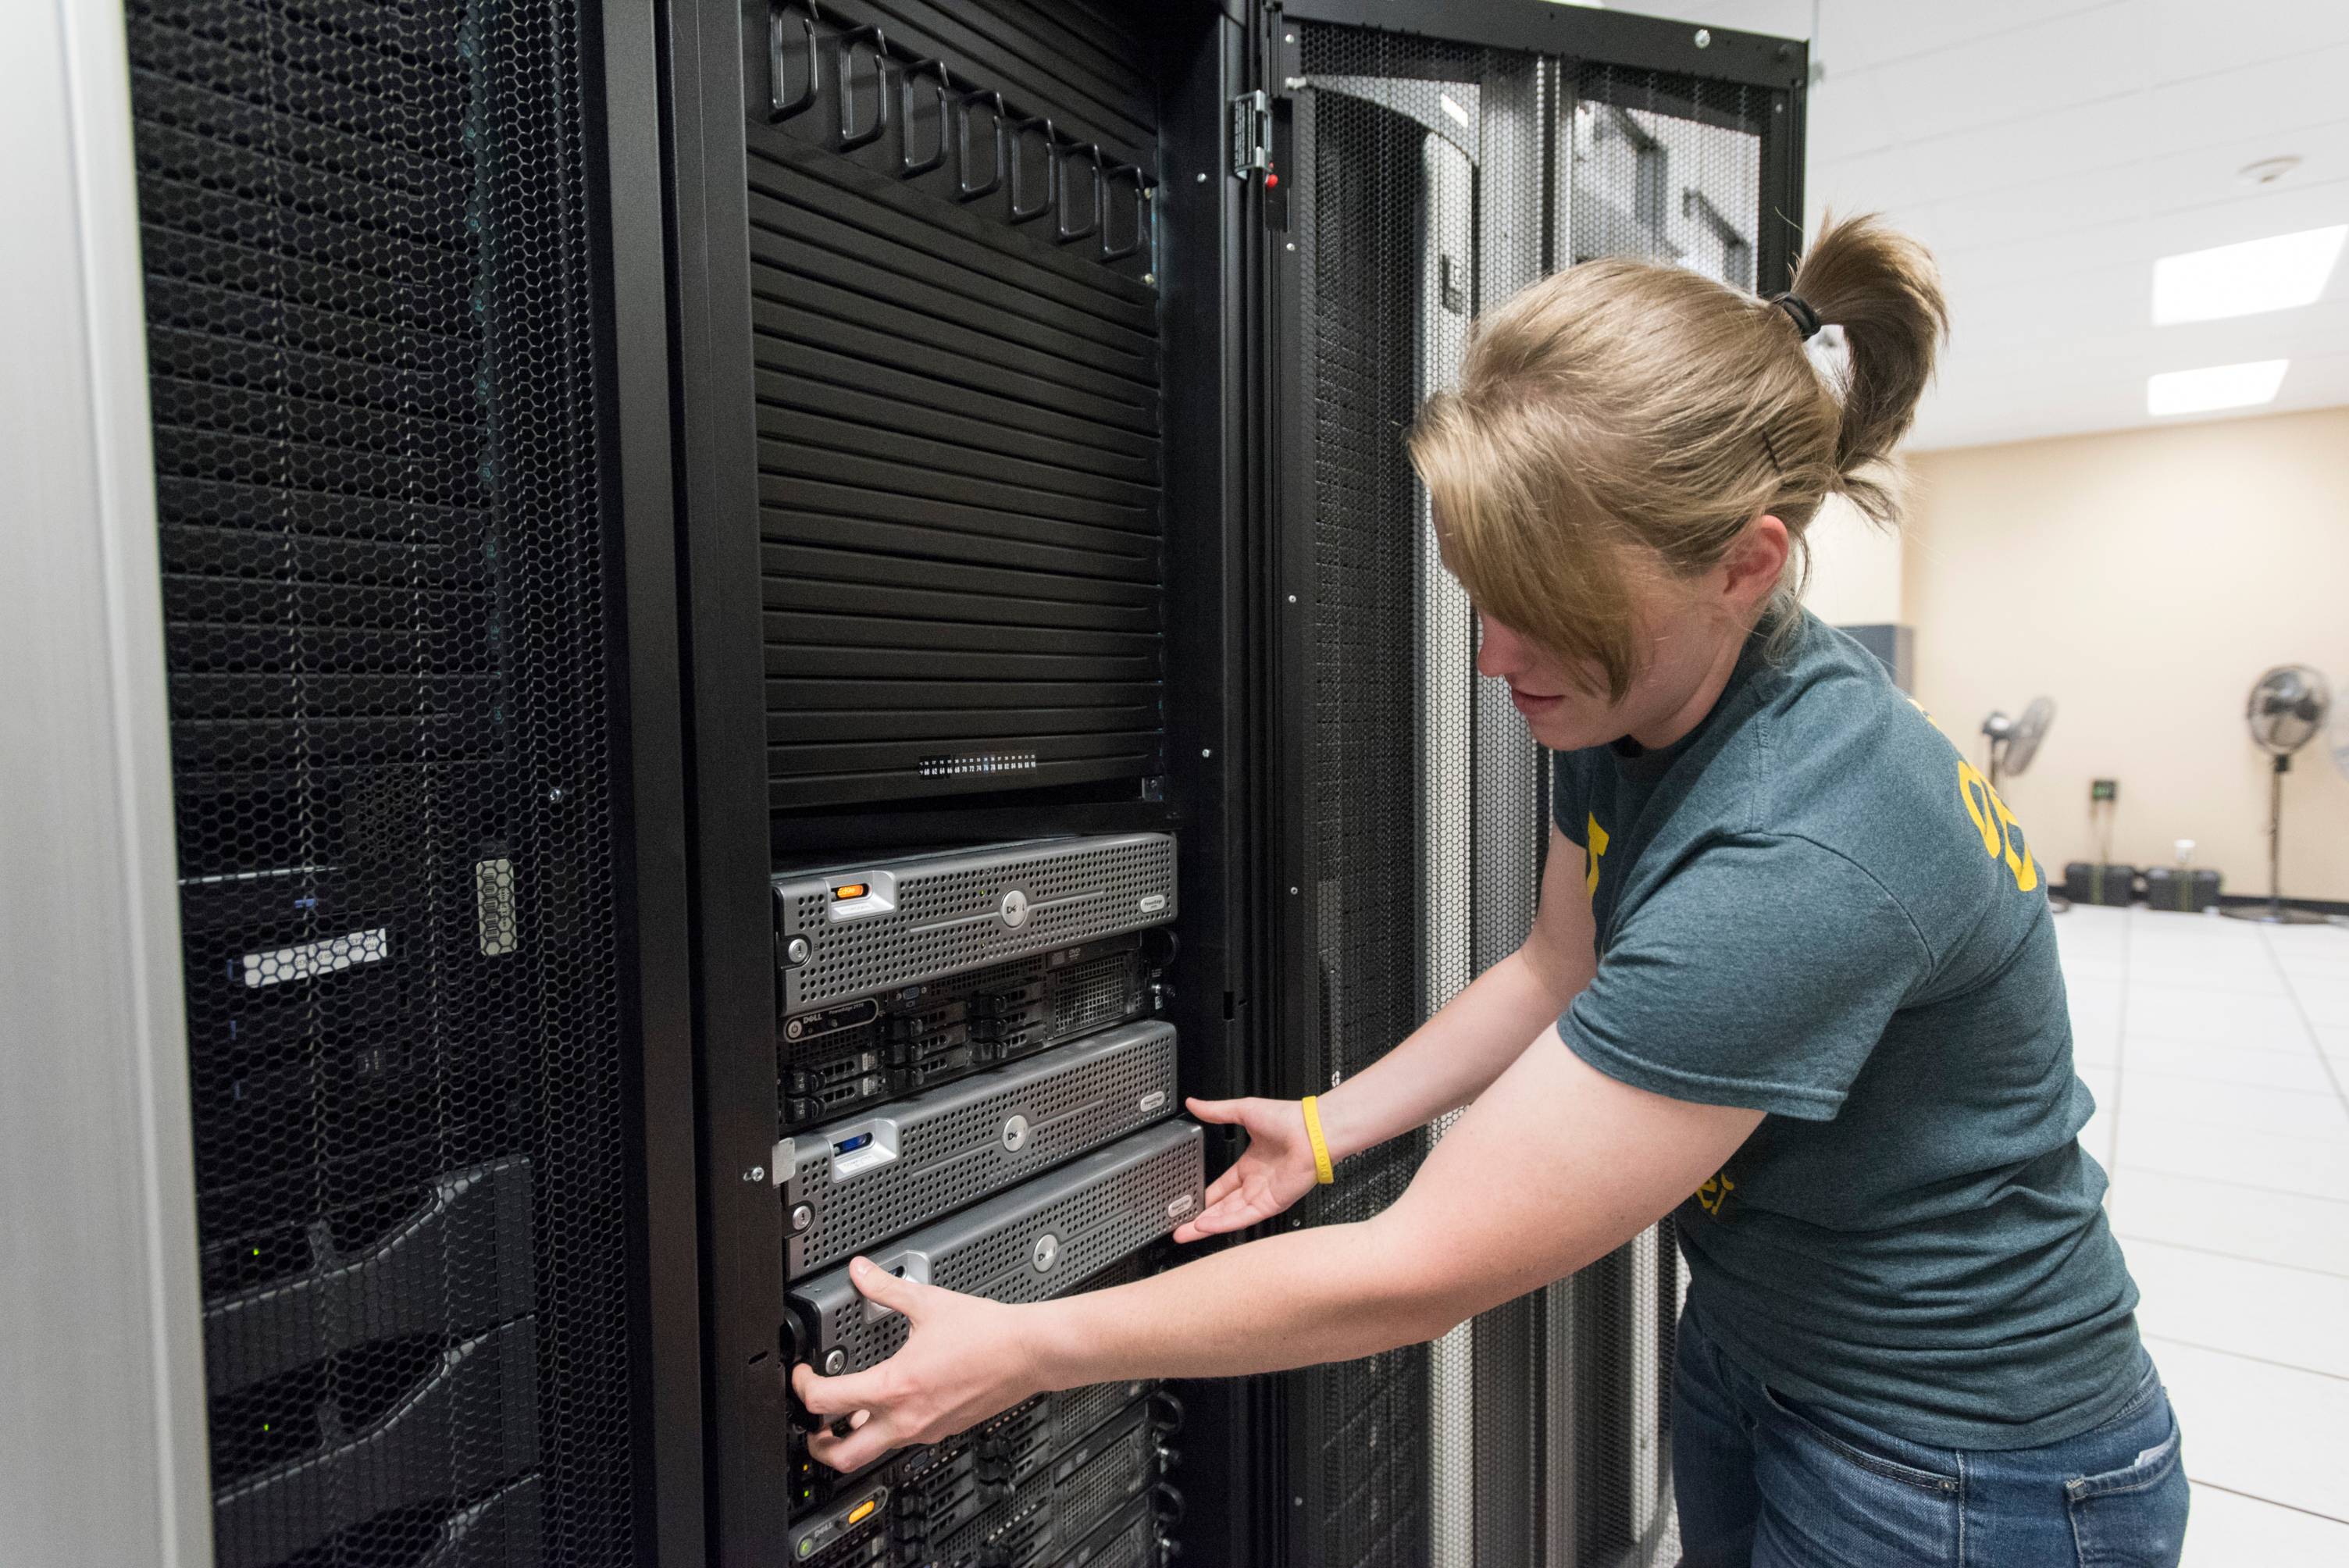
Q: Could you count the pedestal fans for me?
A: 2